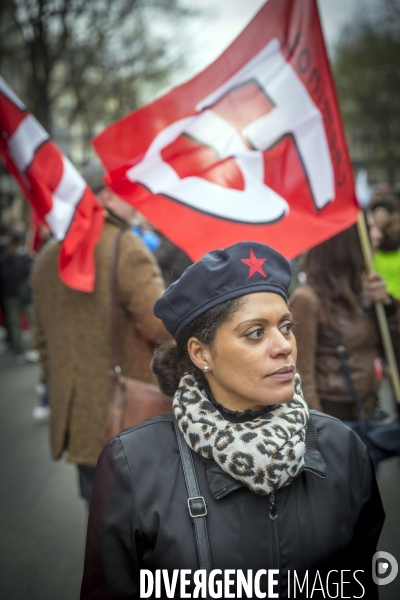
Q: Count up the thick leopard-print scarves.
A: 1